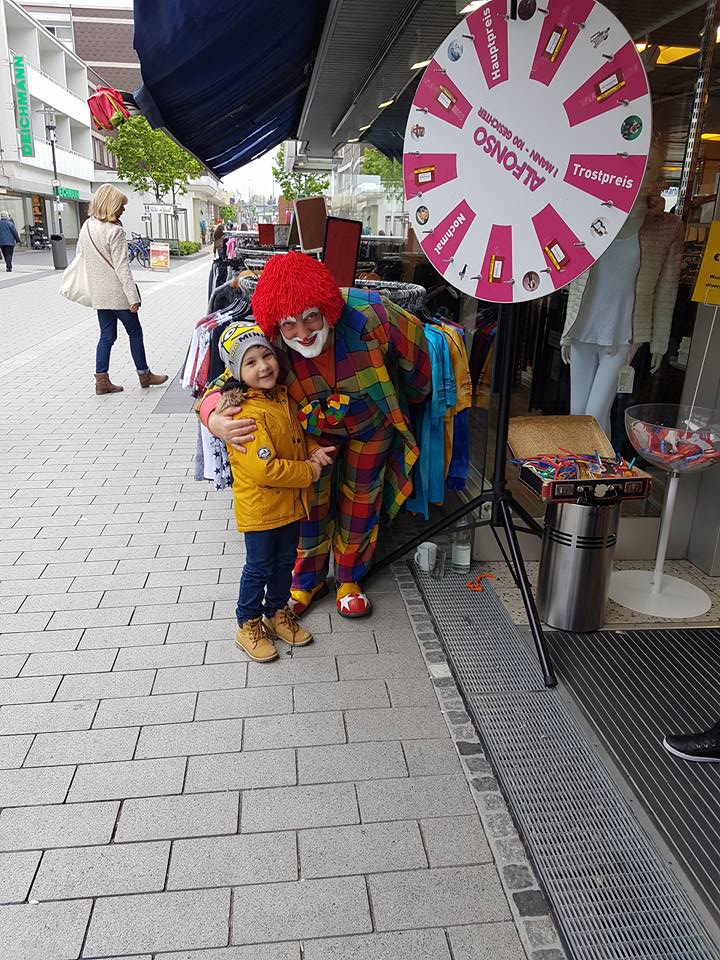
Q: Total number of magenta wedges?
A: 9